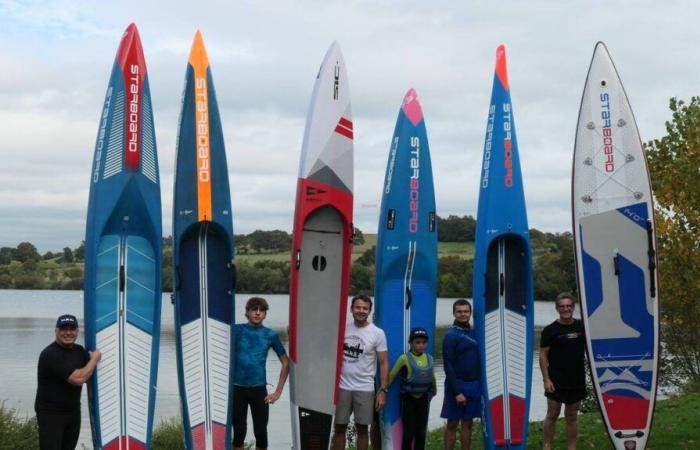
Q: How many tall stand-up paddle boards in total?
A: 6